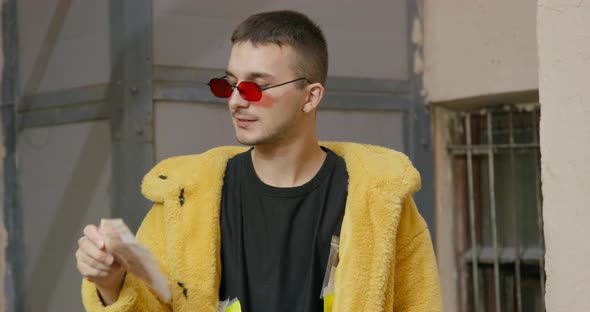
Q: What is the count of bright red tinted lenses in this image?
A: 2